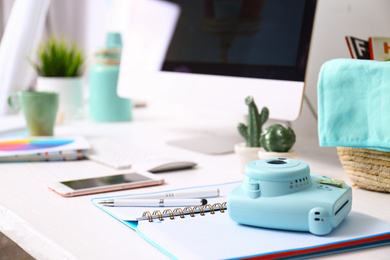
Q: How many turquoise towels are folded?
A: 1